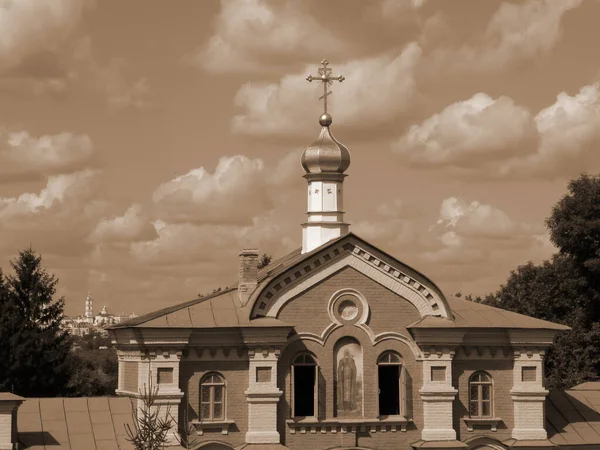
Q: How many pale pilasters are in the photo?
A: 4